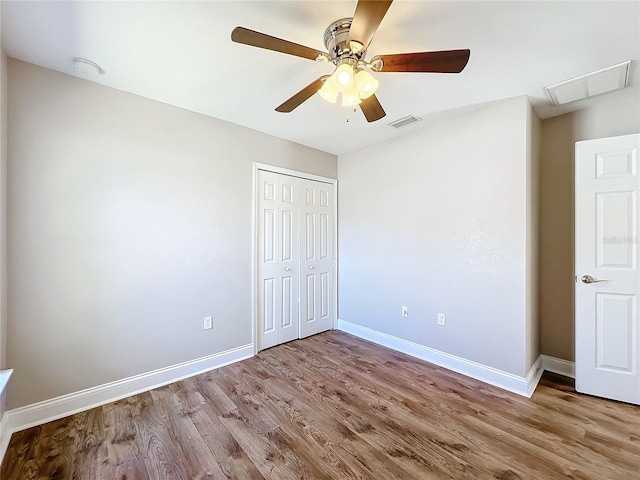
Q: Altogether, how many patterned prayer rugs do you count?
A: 0